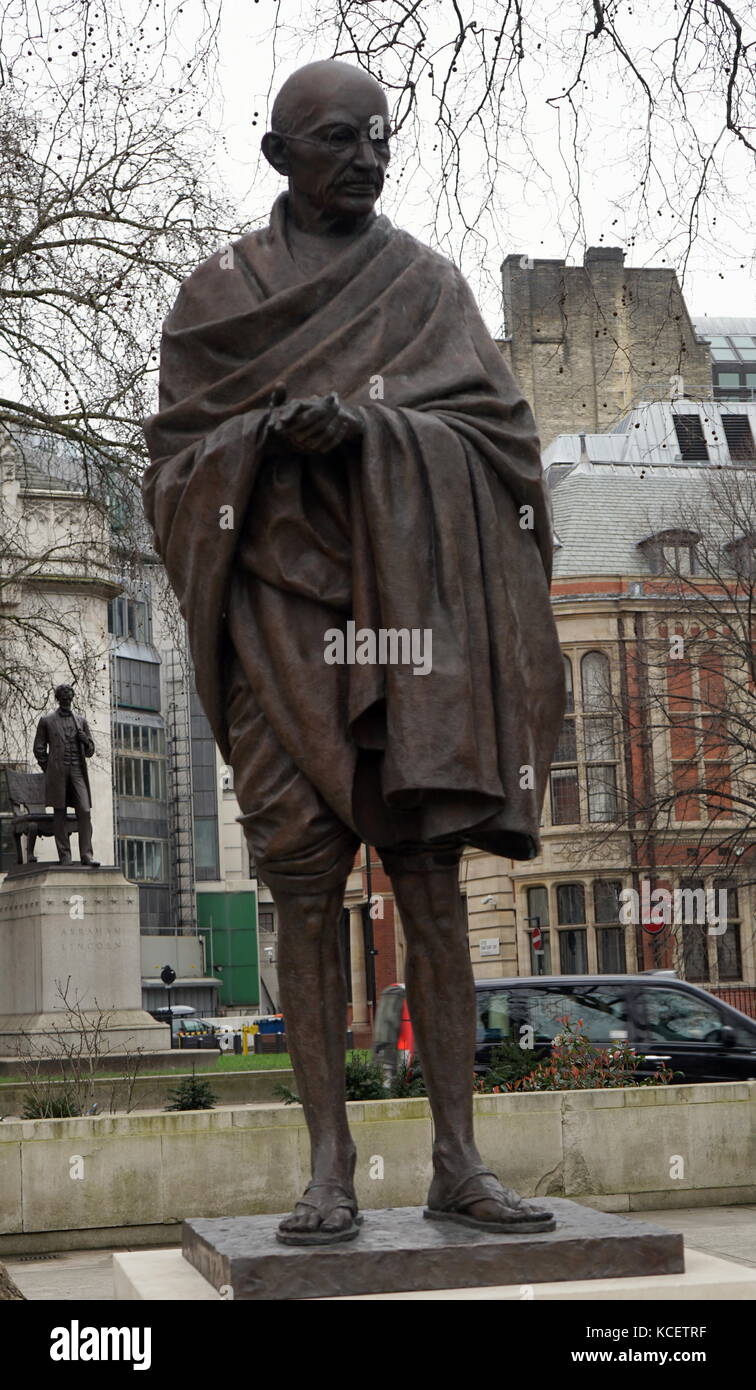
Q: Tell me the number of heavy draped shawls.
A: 1